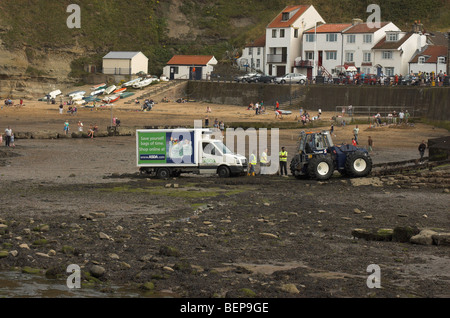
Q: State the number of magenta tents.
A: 0